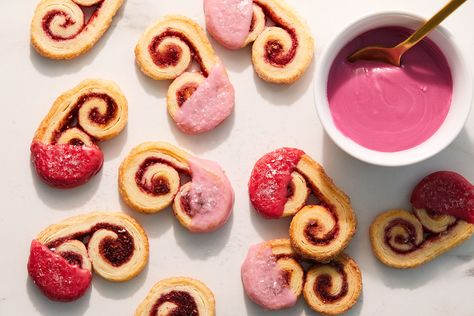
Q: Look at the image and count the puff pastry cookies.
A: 10